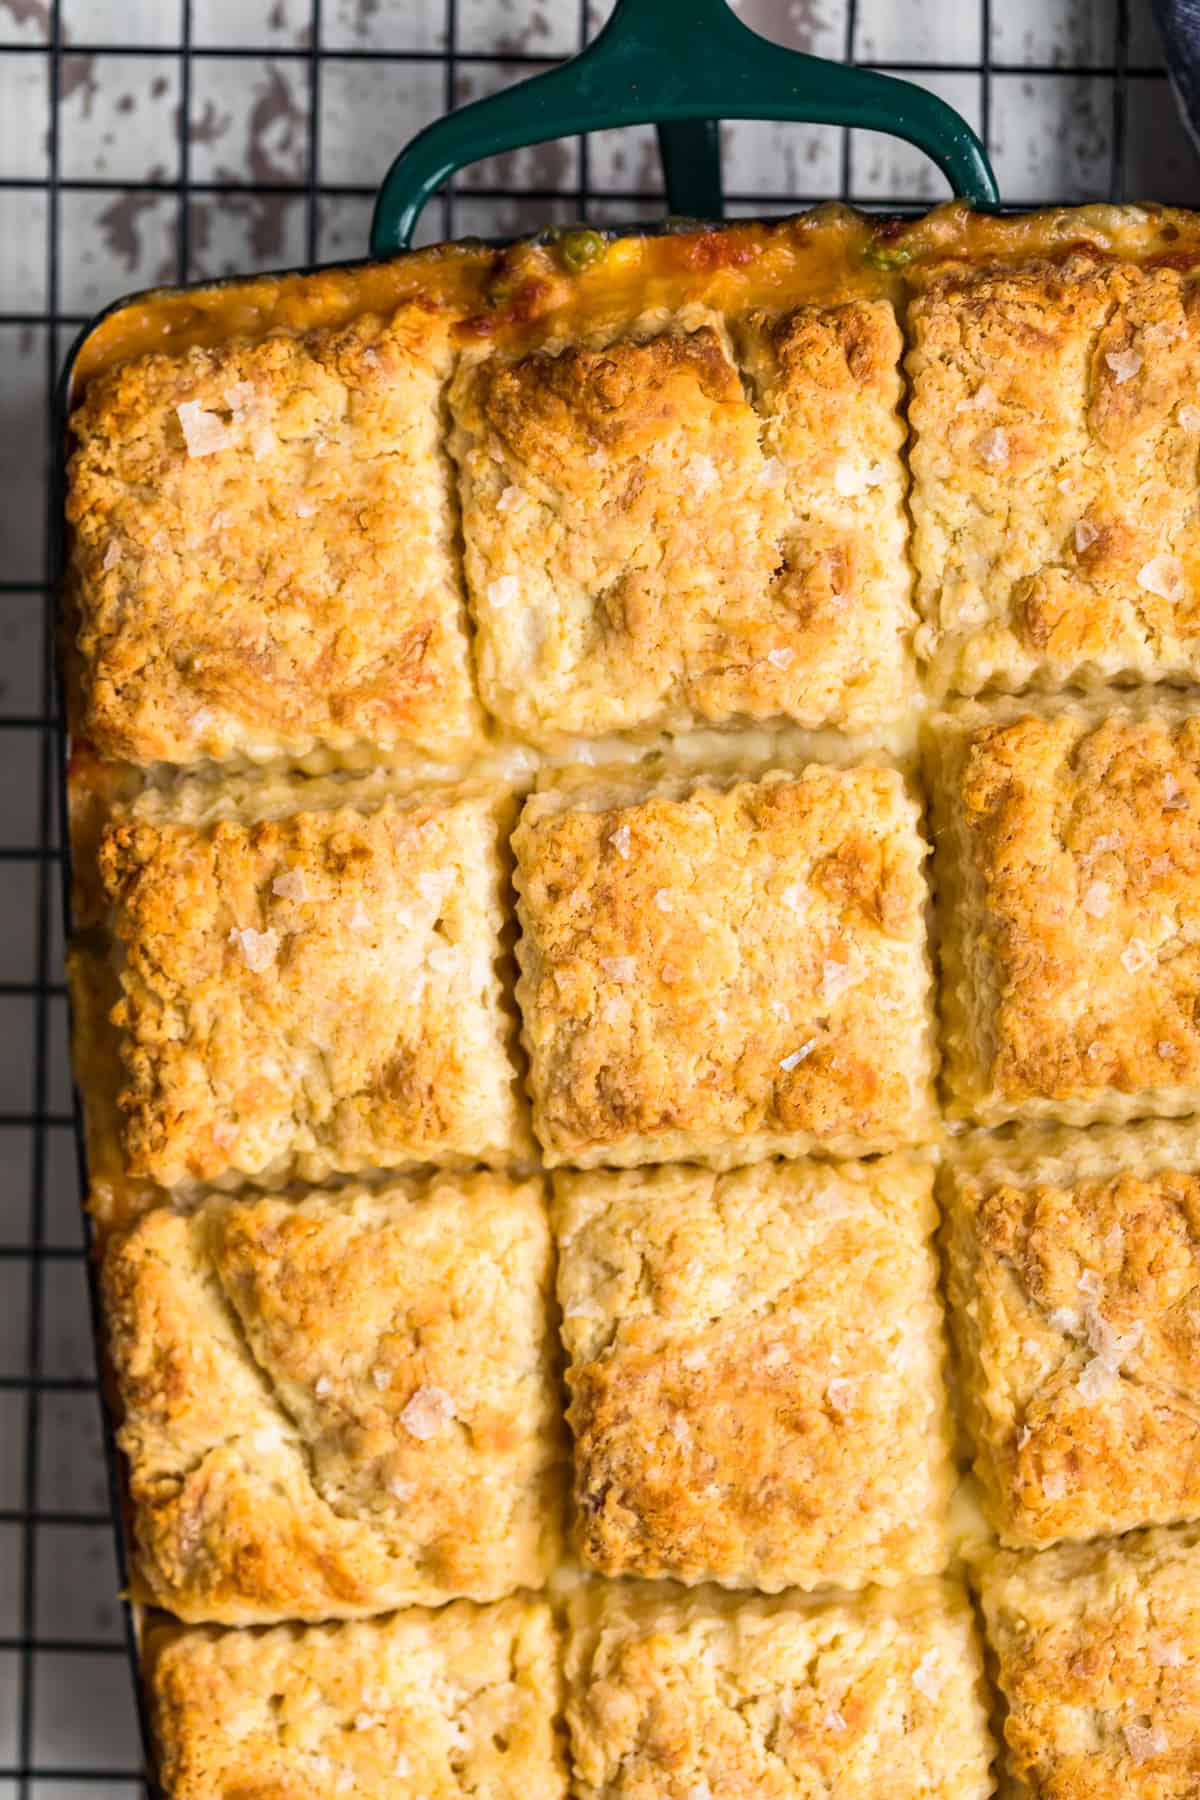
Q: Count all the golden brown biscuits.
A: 12